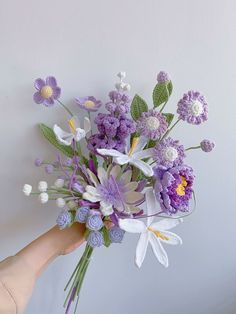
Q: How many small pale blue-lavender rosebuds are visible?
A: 5